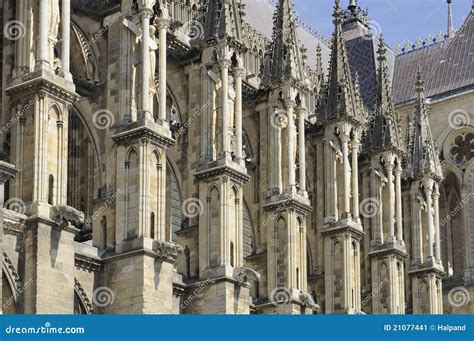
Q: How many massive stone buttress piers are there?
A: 7